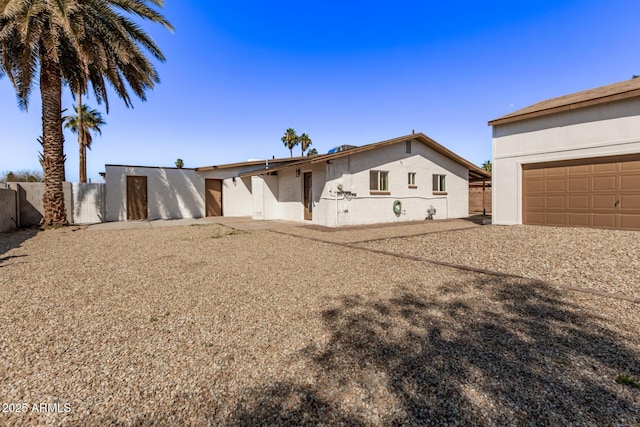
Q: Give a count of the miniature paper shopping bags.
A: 0